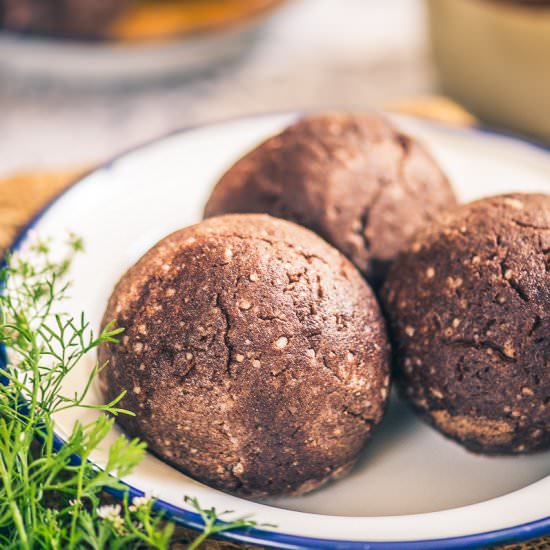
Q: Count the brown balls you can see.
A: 3